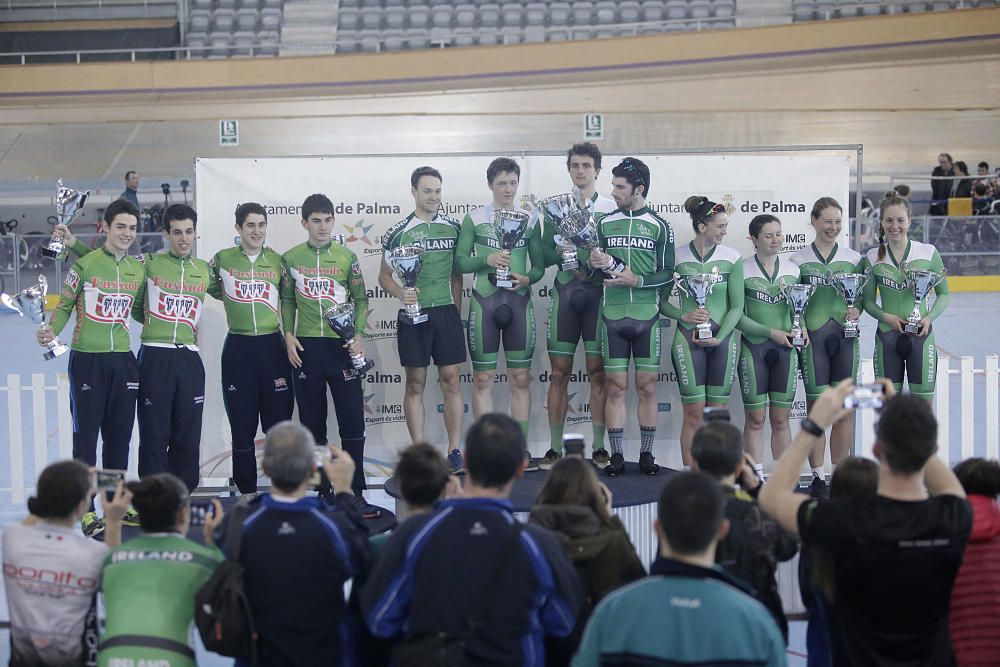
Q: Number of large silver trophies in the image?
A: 11